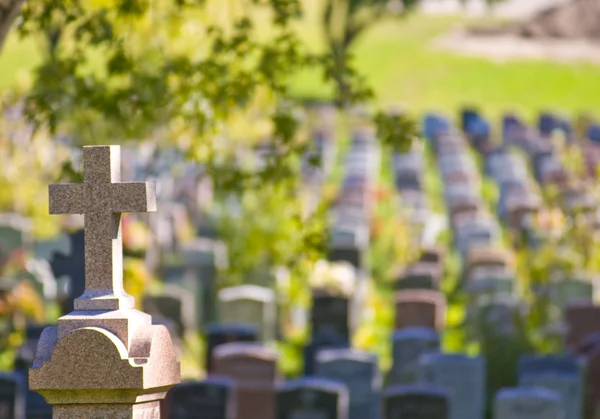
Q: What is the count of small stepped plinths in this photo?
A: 1